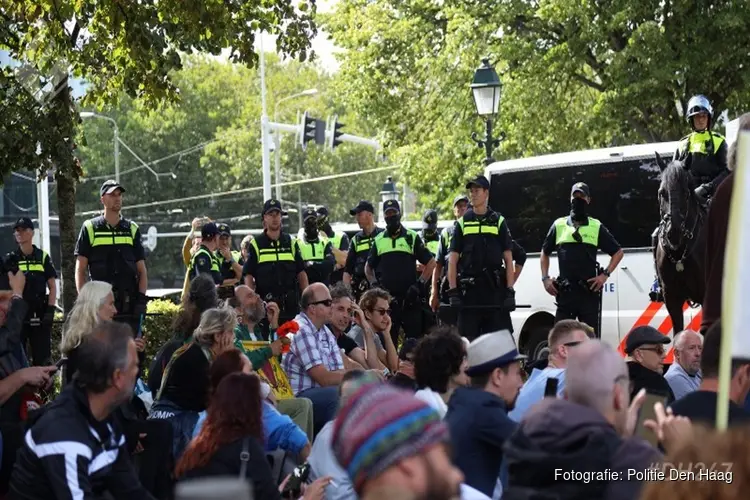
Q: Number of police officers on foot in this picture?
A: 13